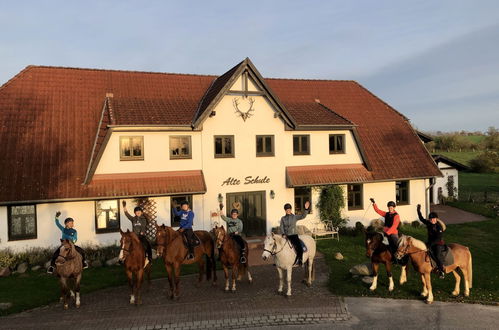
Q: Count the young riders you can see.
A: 7